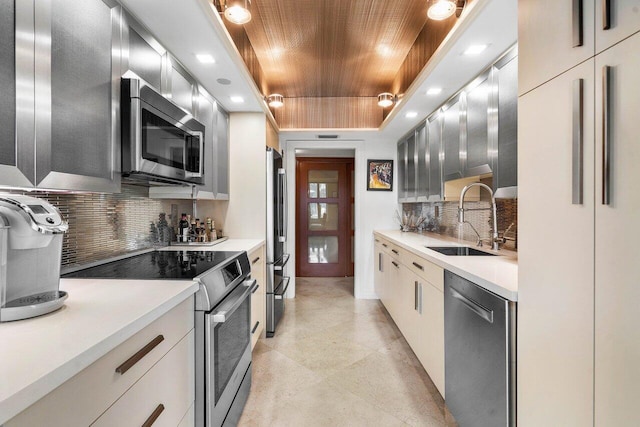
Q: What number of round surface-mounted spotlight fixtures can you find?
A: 4